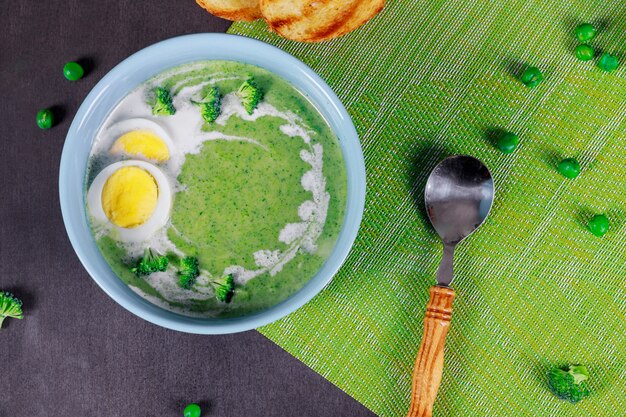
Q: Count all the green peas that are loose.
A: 10